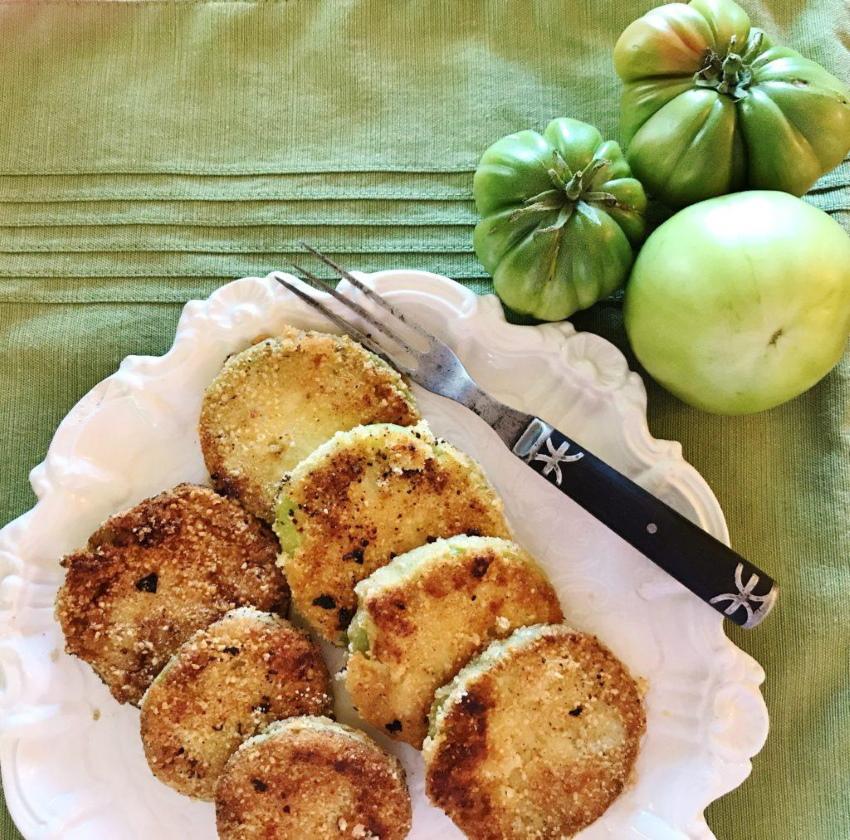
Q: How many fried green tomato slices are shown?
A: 7